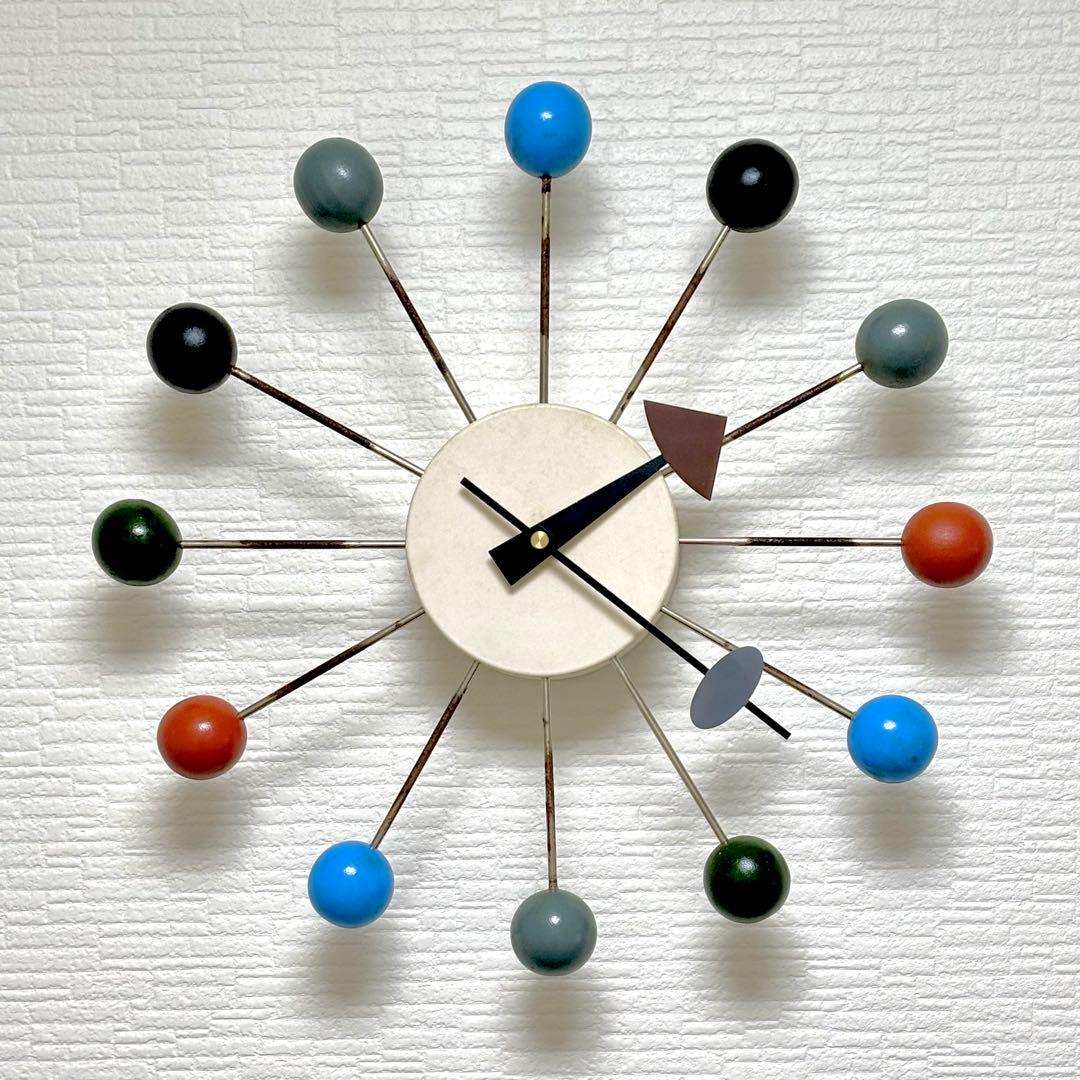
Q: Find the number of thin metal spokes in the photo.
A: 12